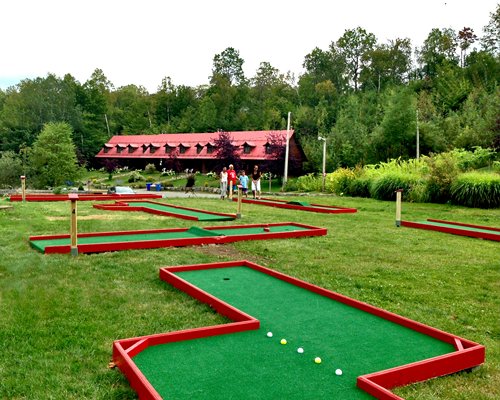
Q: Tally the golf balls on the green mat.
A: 5